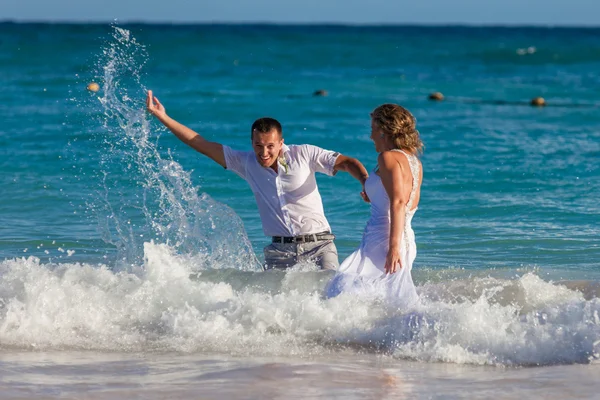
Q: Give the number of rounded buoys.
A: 4